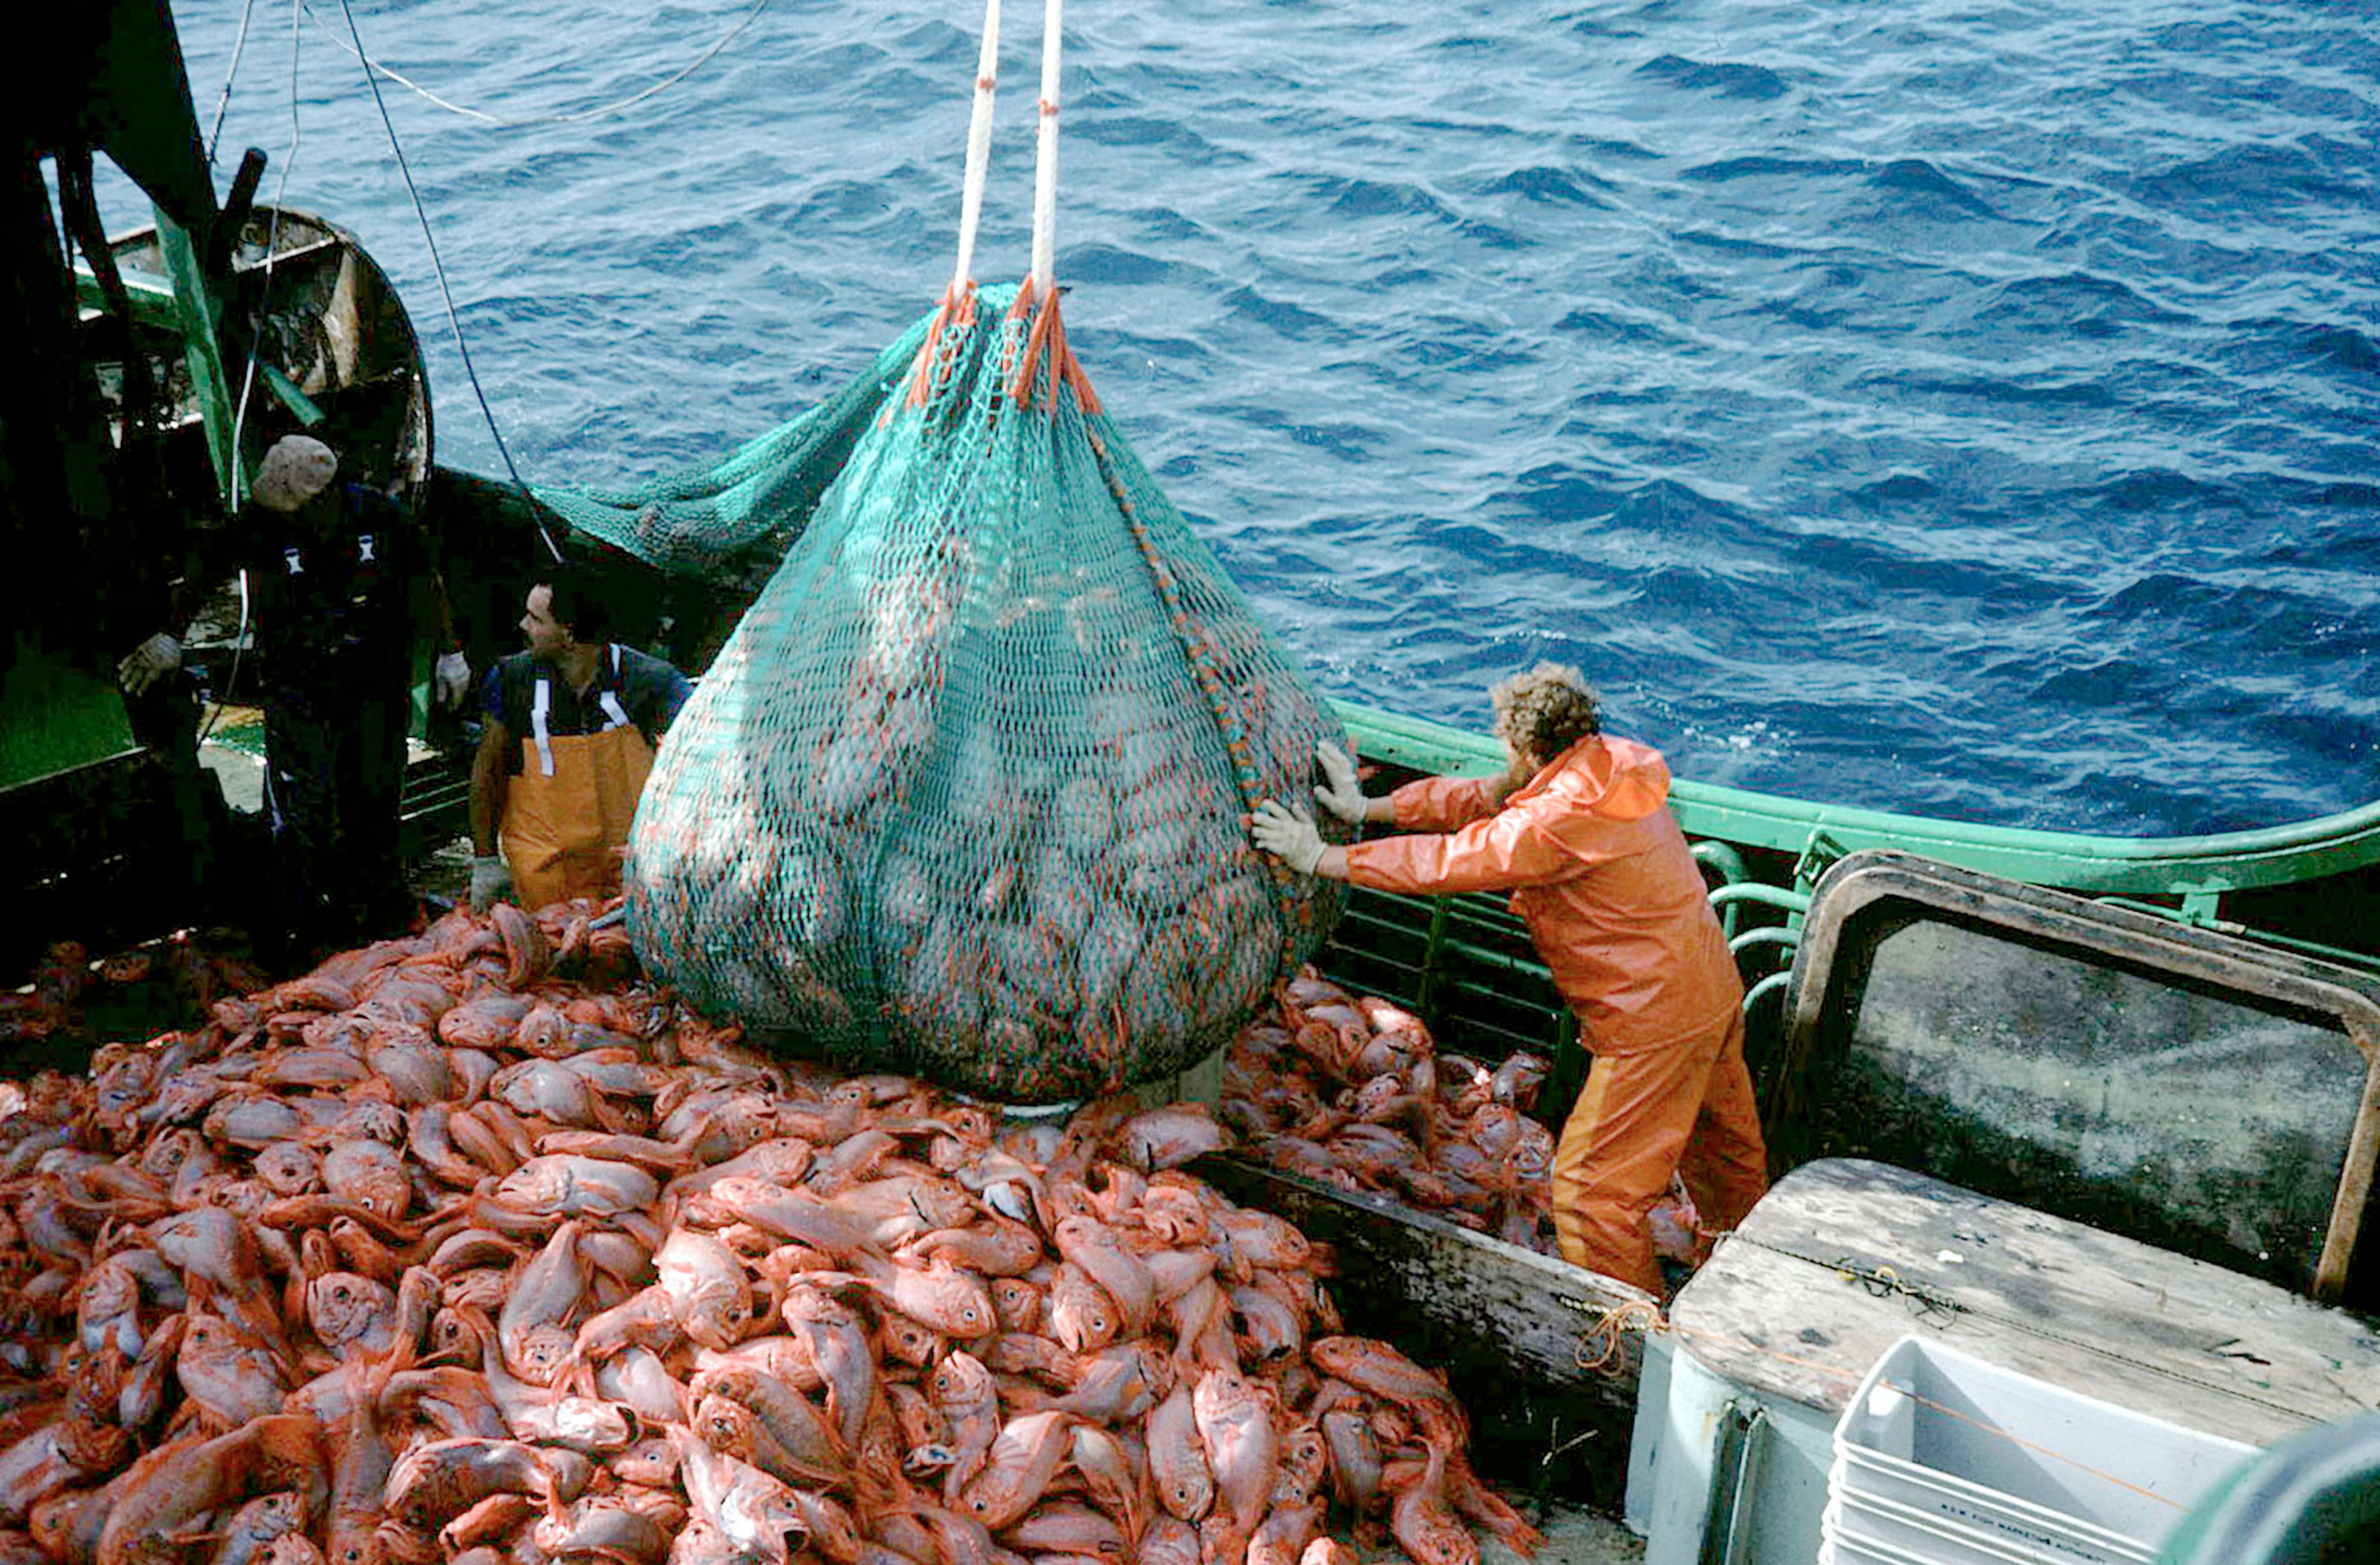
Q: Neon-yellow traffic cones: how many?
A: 0